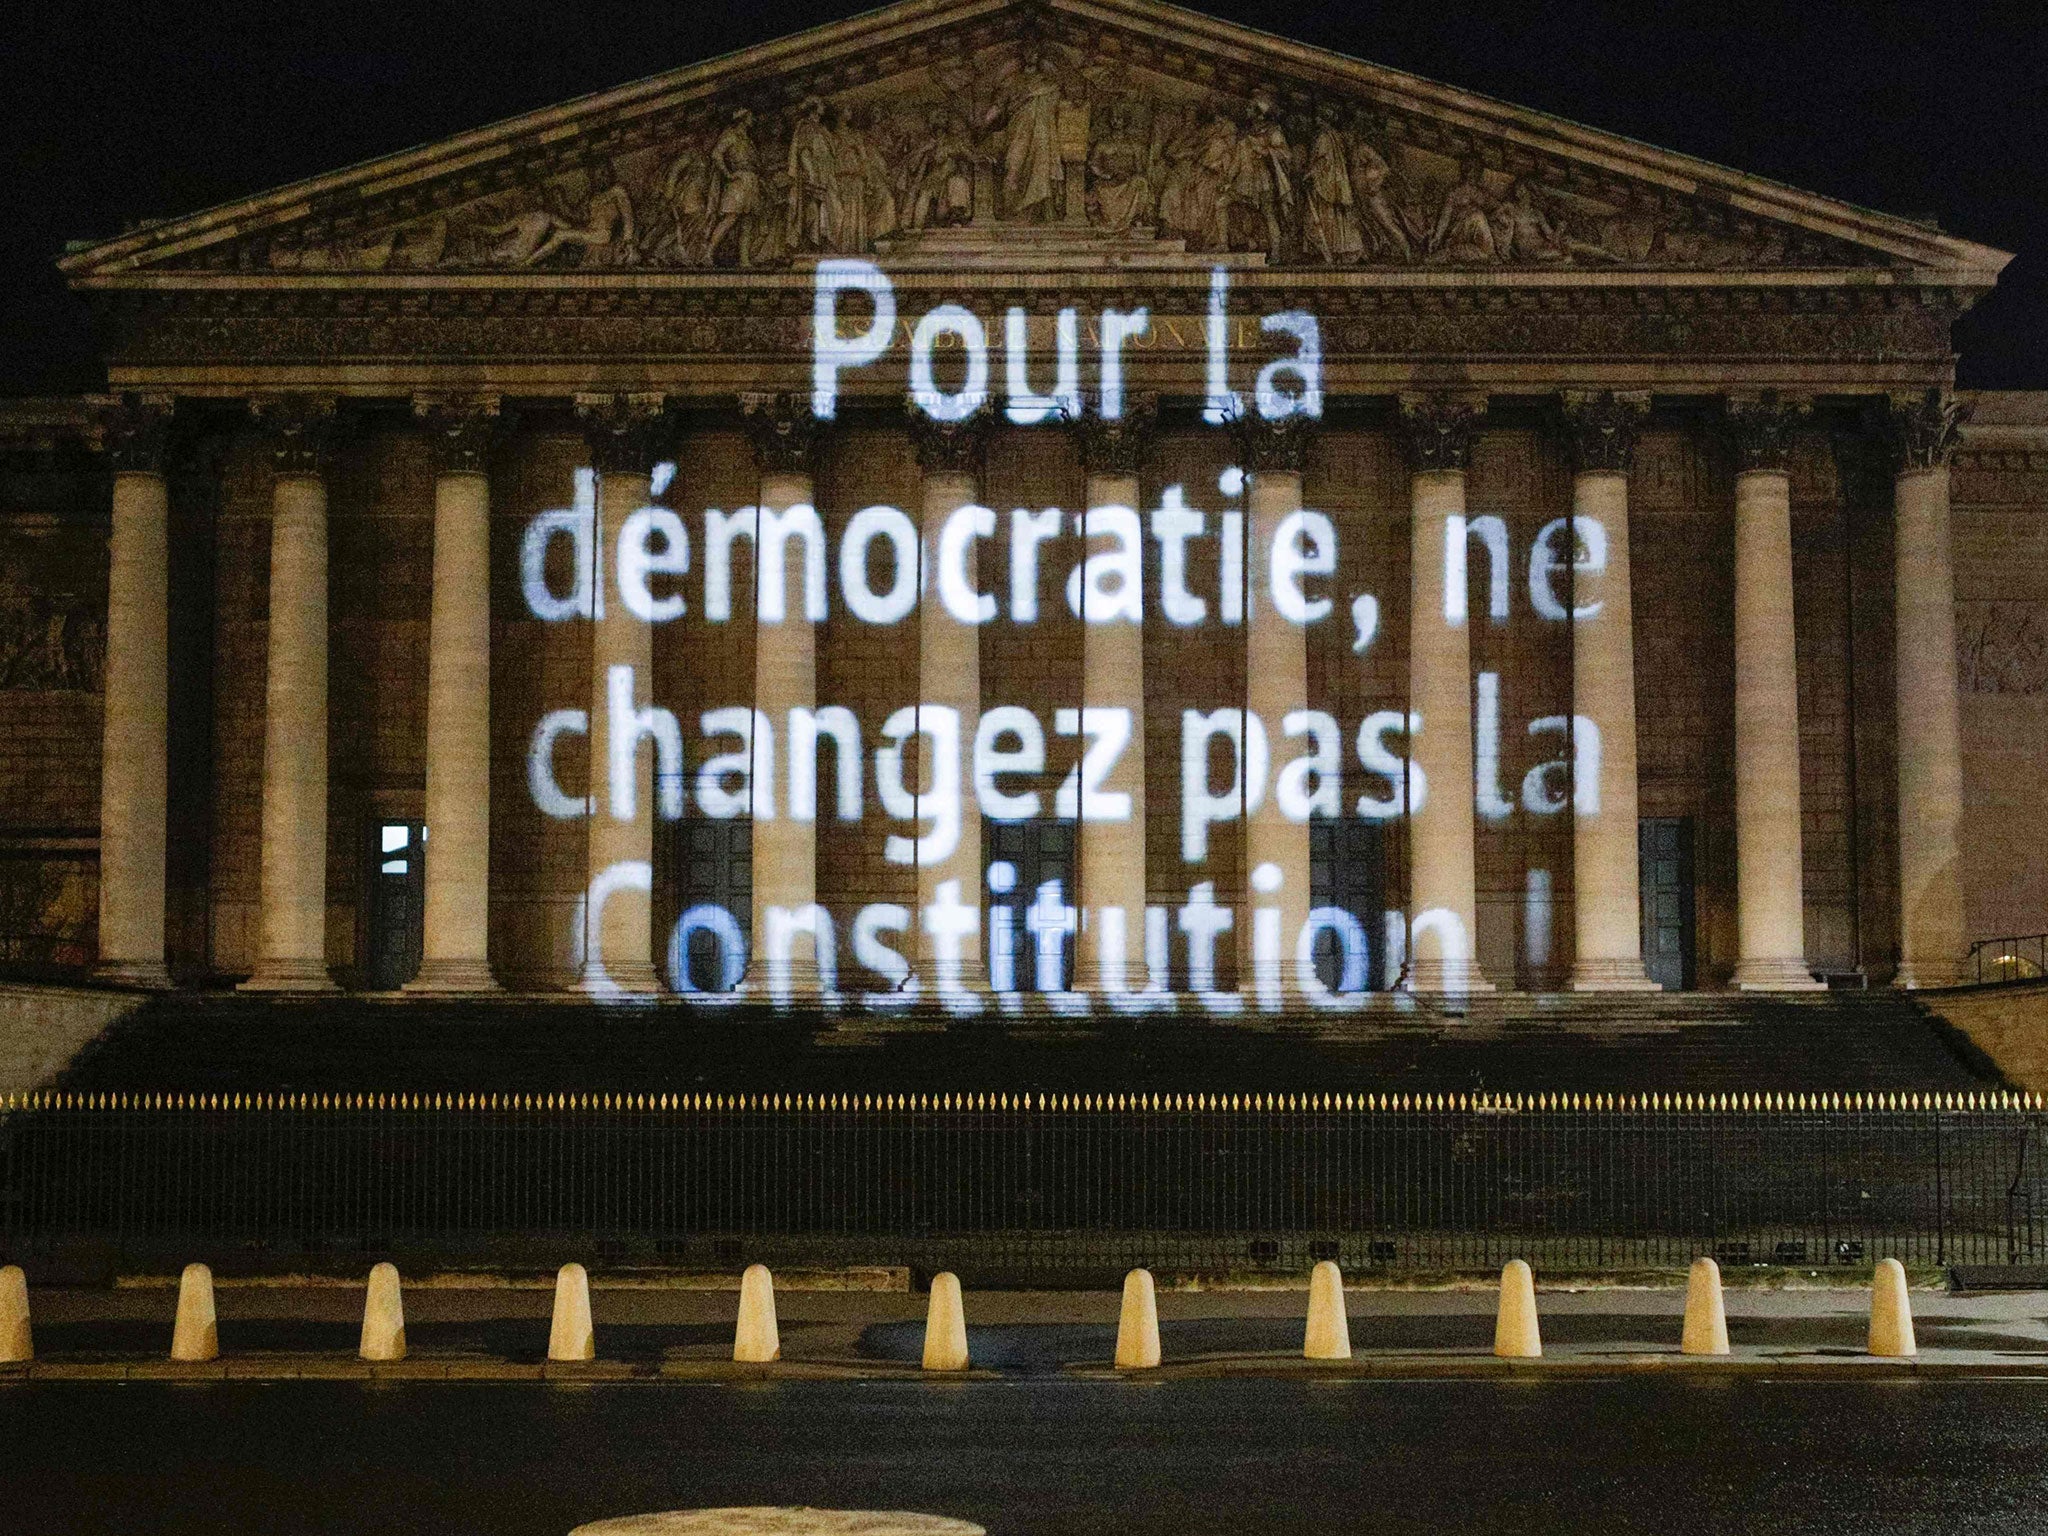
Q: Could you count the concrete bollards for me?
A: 11